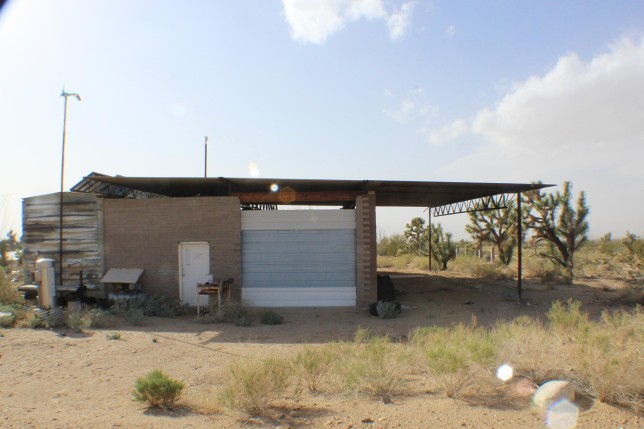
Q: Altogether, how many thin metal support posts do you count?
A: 2